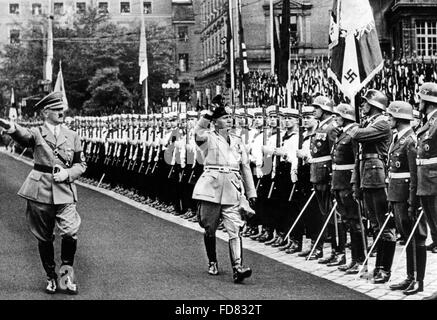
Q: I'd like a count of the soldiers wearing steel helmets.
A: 5